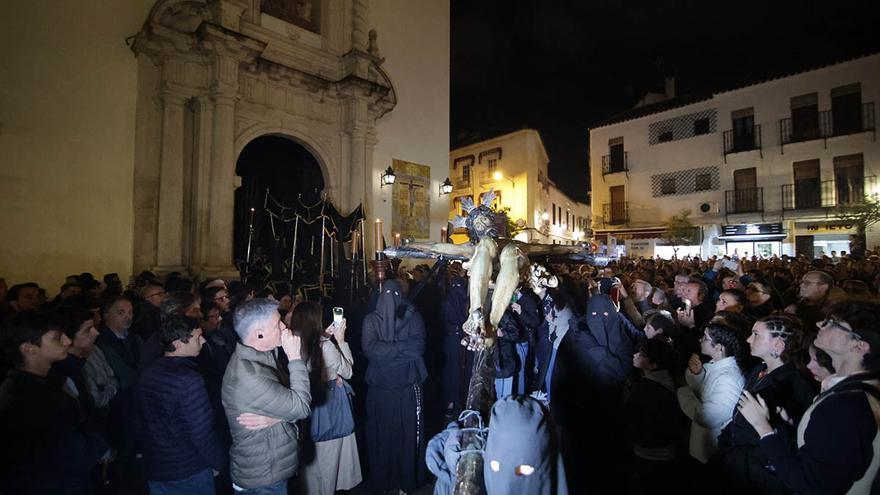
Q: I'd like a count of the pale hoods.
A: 1